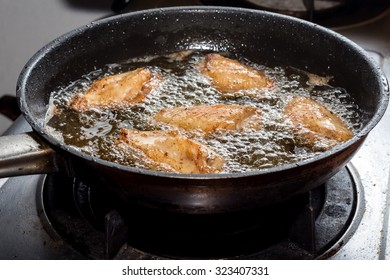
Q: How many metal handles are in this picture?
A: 1